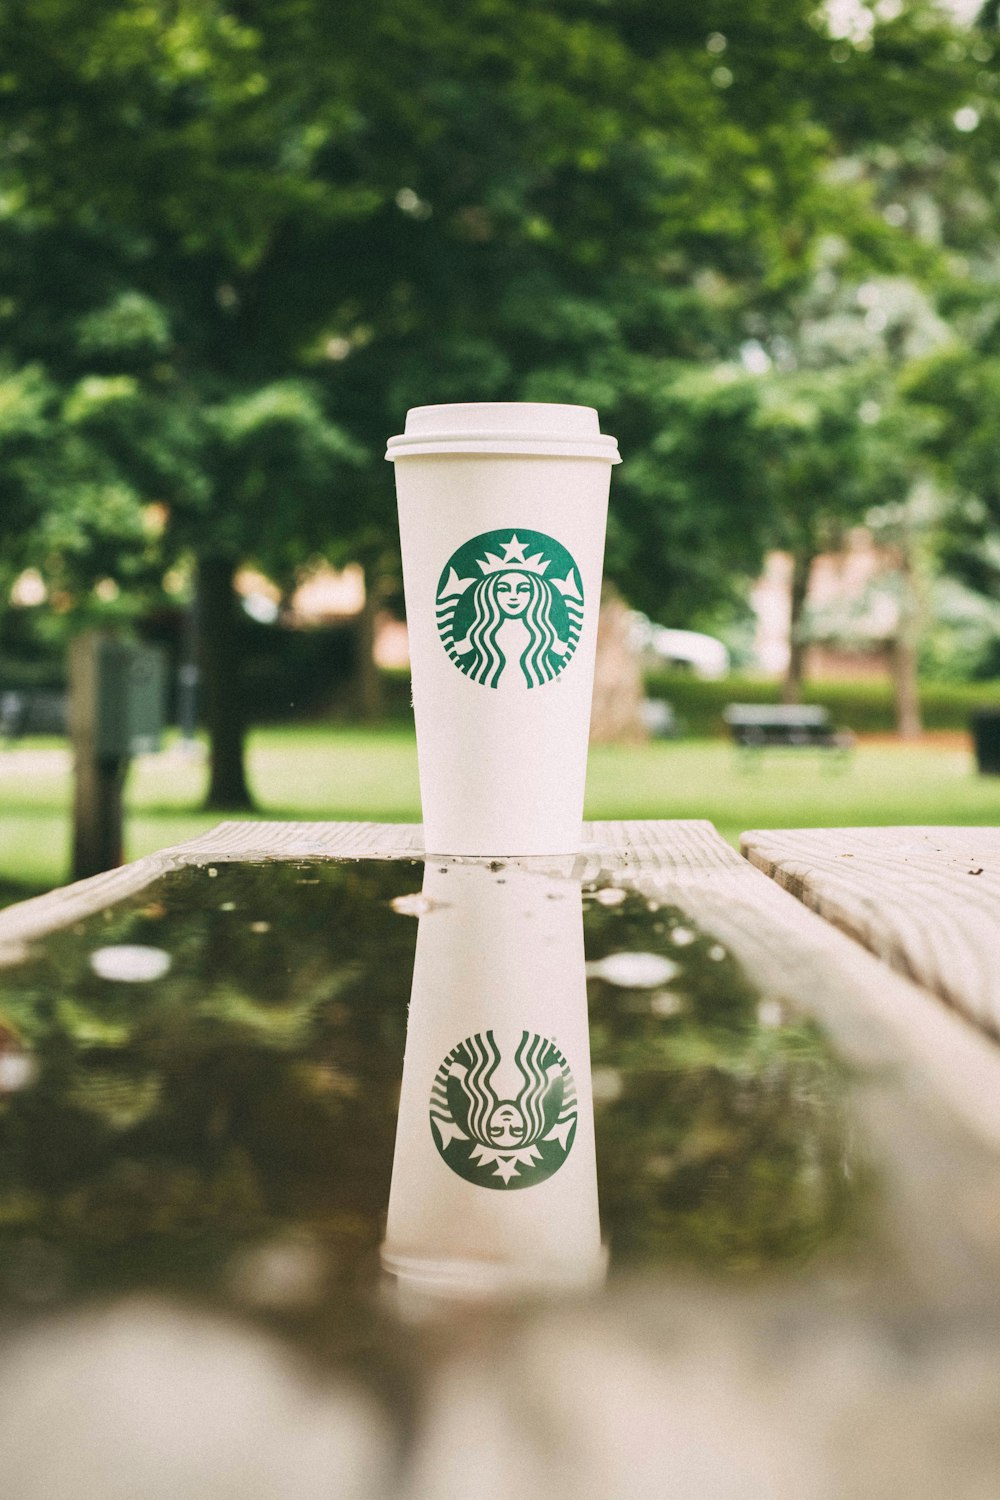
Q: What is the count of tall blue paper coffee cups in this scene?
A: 0